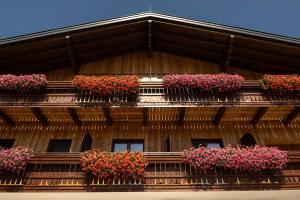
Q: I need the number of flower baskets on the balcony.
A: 7